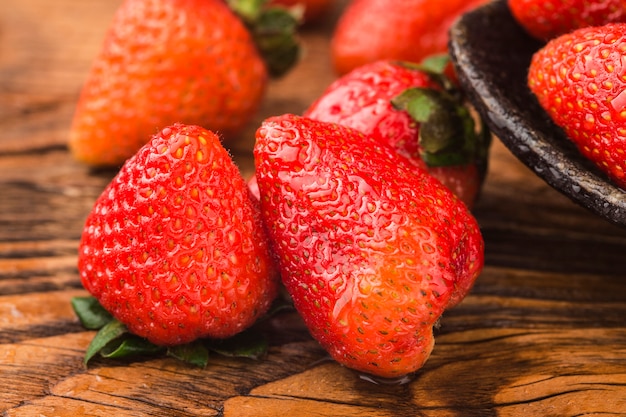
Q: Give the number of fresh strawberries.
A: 8